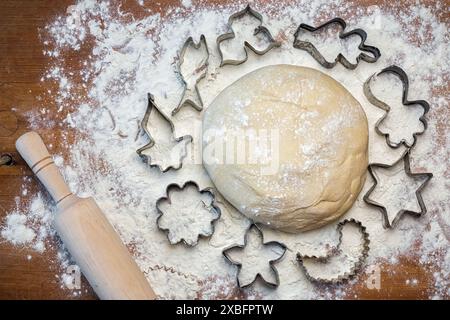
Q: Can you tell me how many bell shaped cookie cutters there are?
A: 0